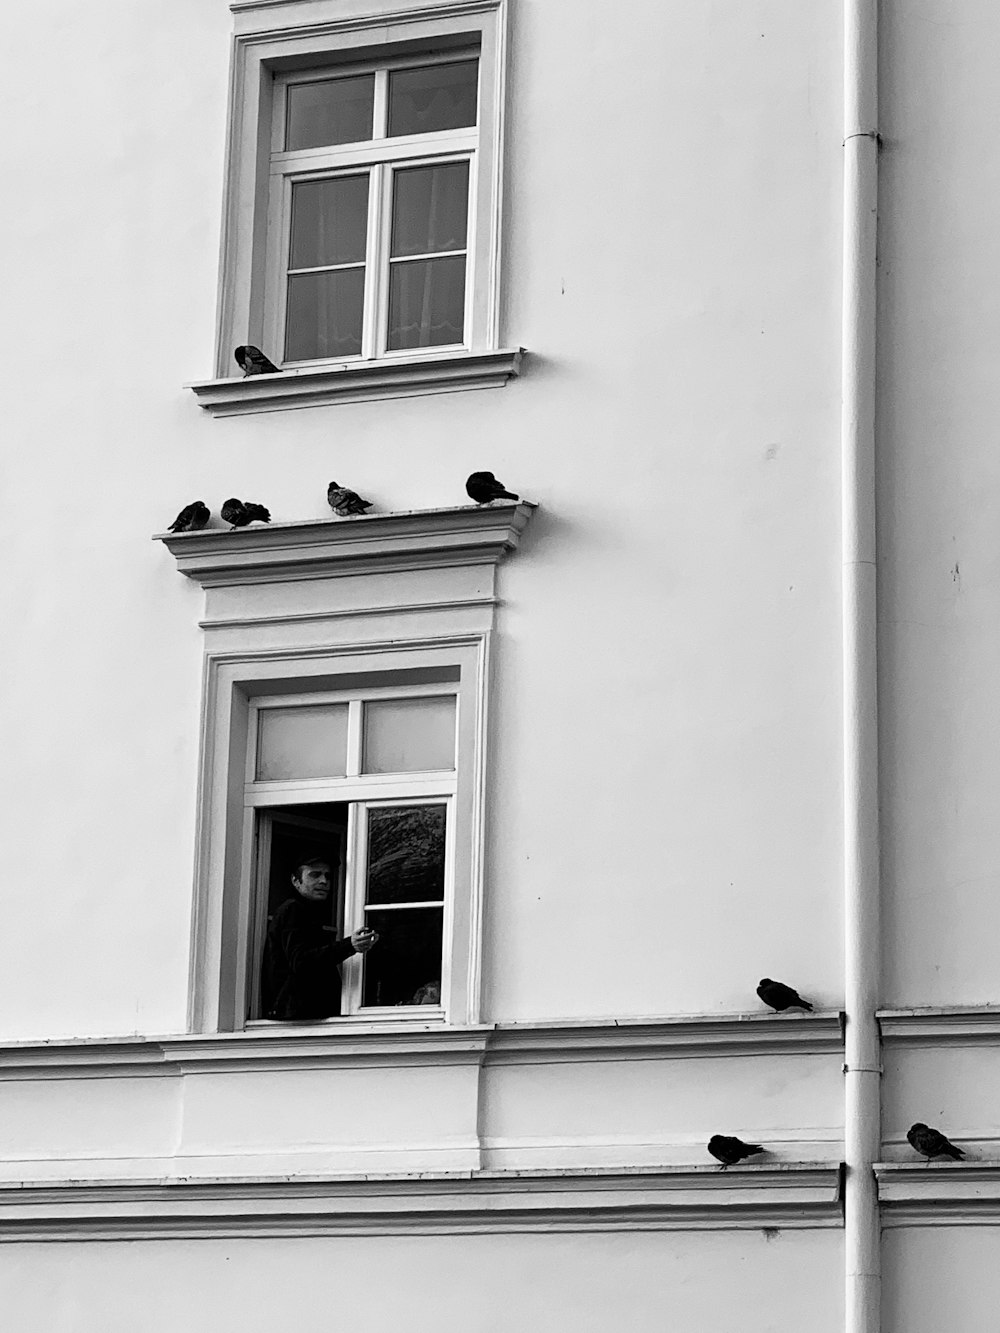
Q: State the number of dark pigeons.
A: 8